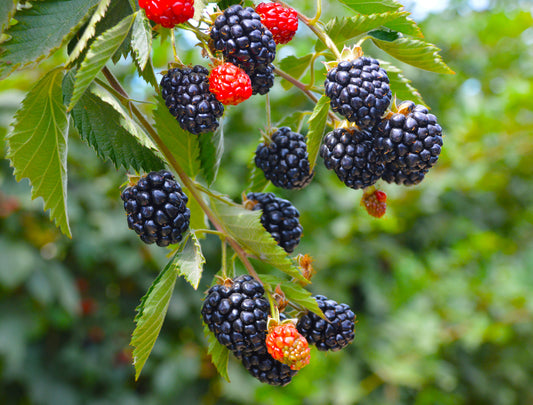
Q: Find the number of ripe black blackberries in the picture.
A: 12